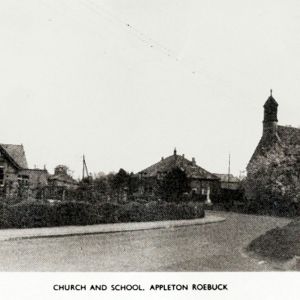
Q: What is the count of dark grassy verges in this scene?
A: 1